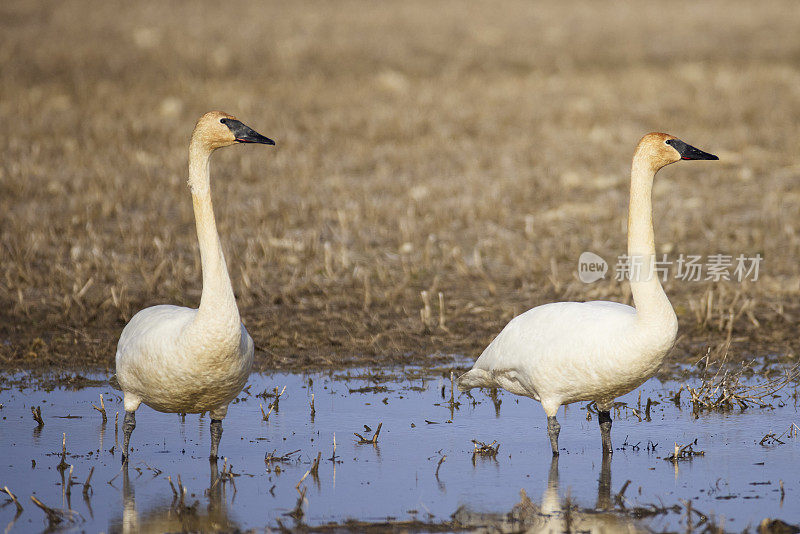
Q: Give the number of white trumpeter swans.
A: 2